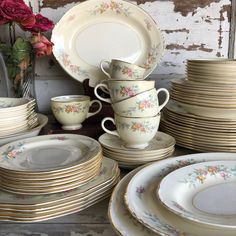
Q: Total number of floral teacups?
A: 5